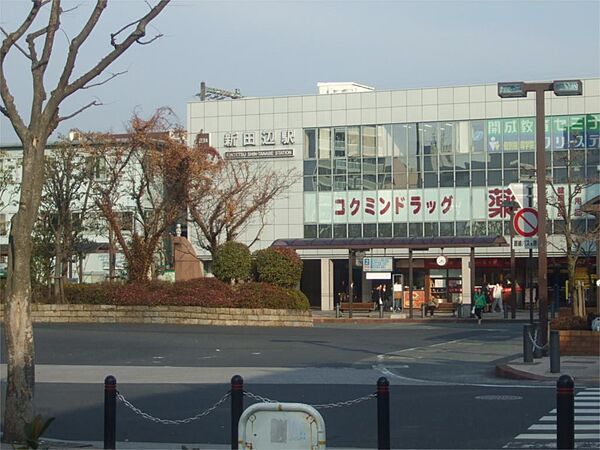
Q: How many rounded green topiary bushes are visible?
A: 2